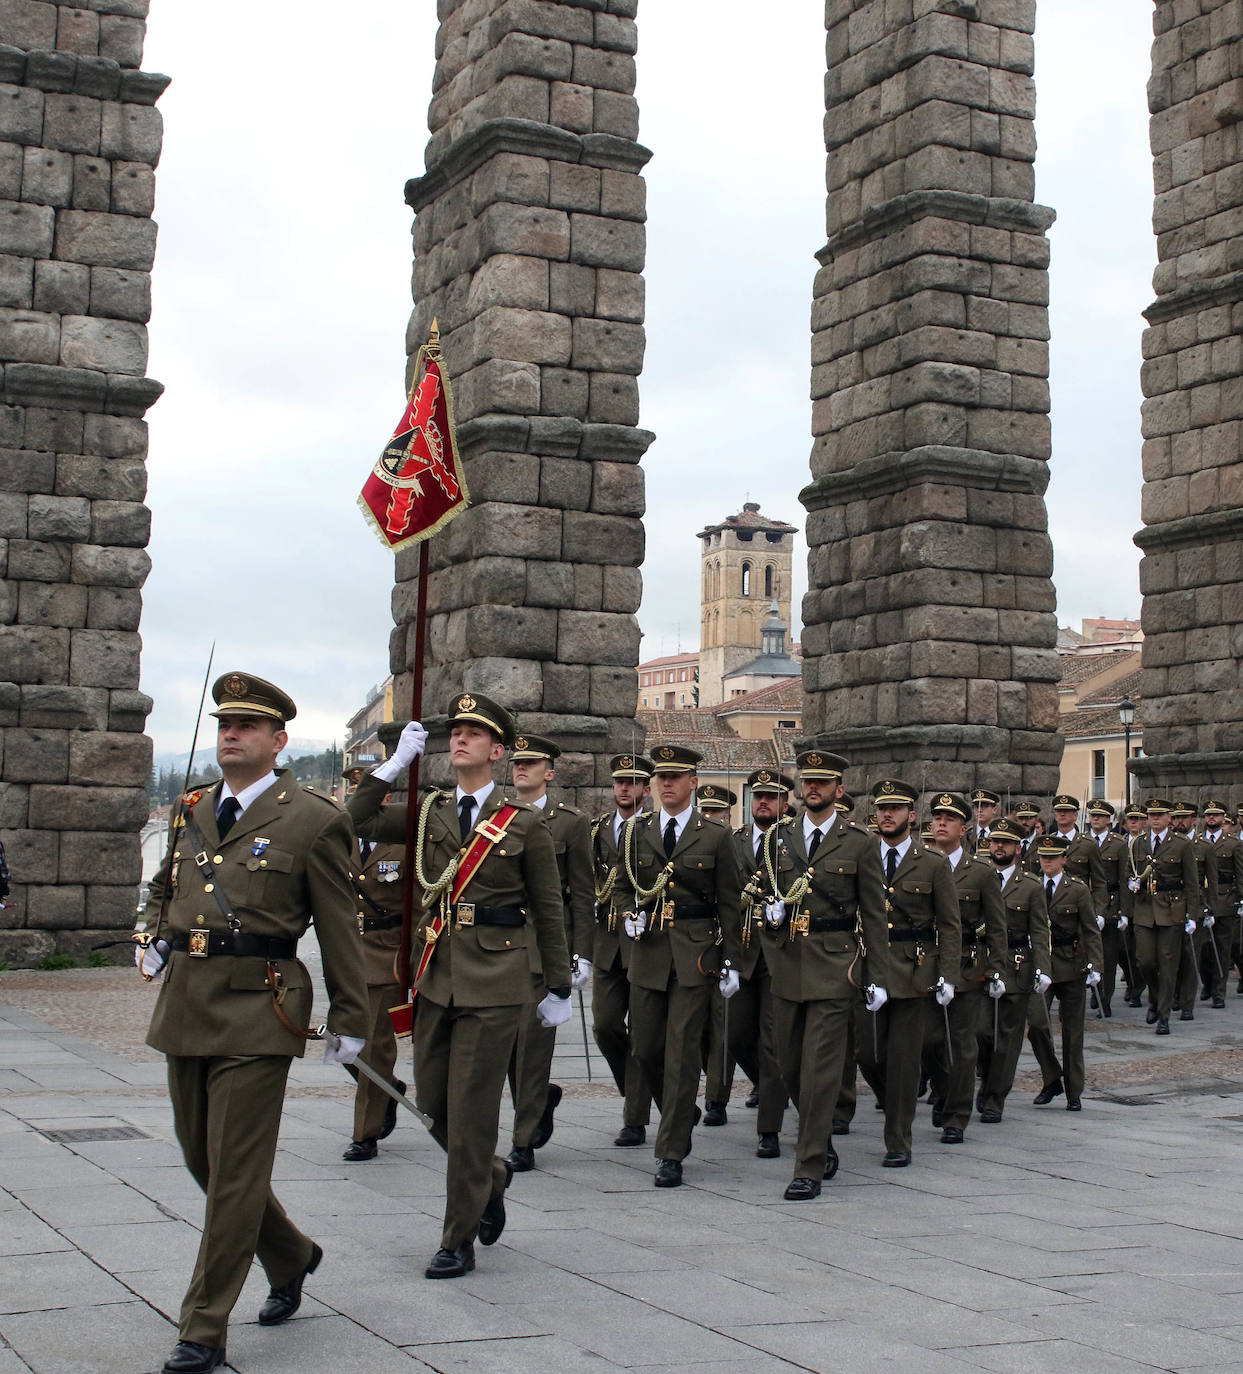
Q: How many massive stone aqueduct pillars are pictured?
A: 4